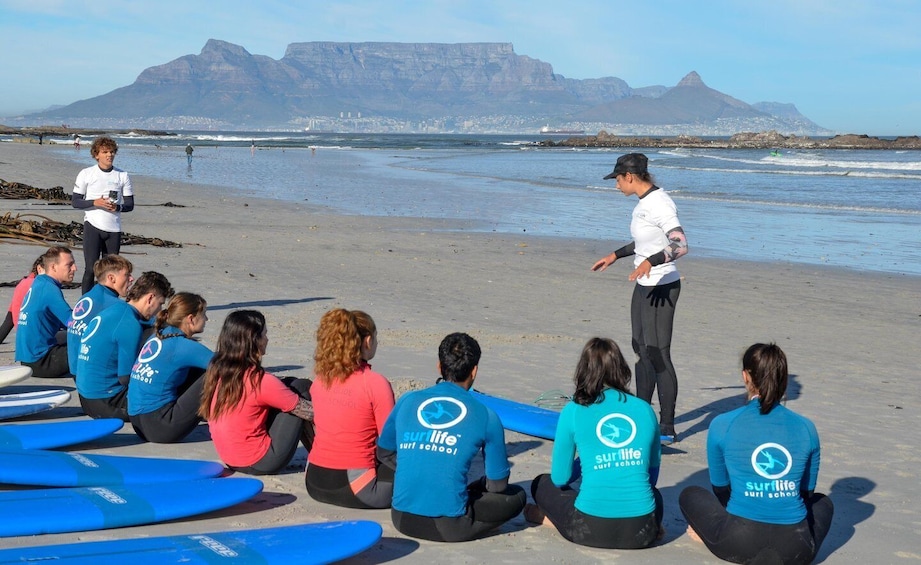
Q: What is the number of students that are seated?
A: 10